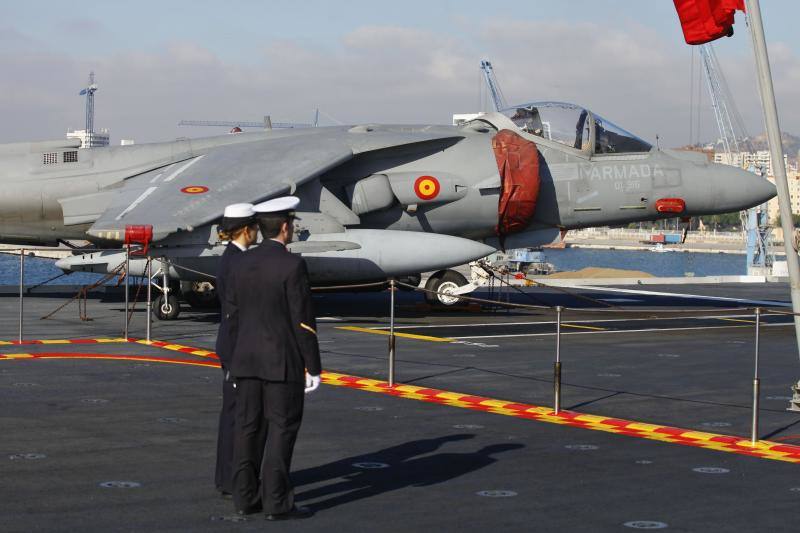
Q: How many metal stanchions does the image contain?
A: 6